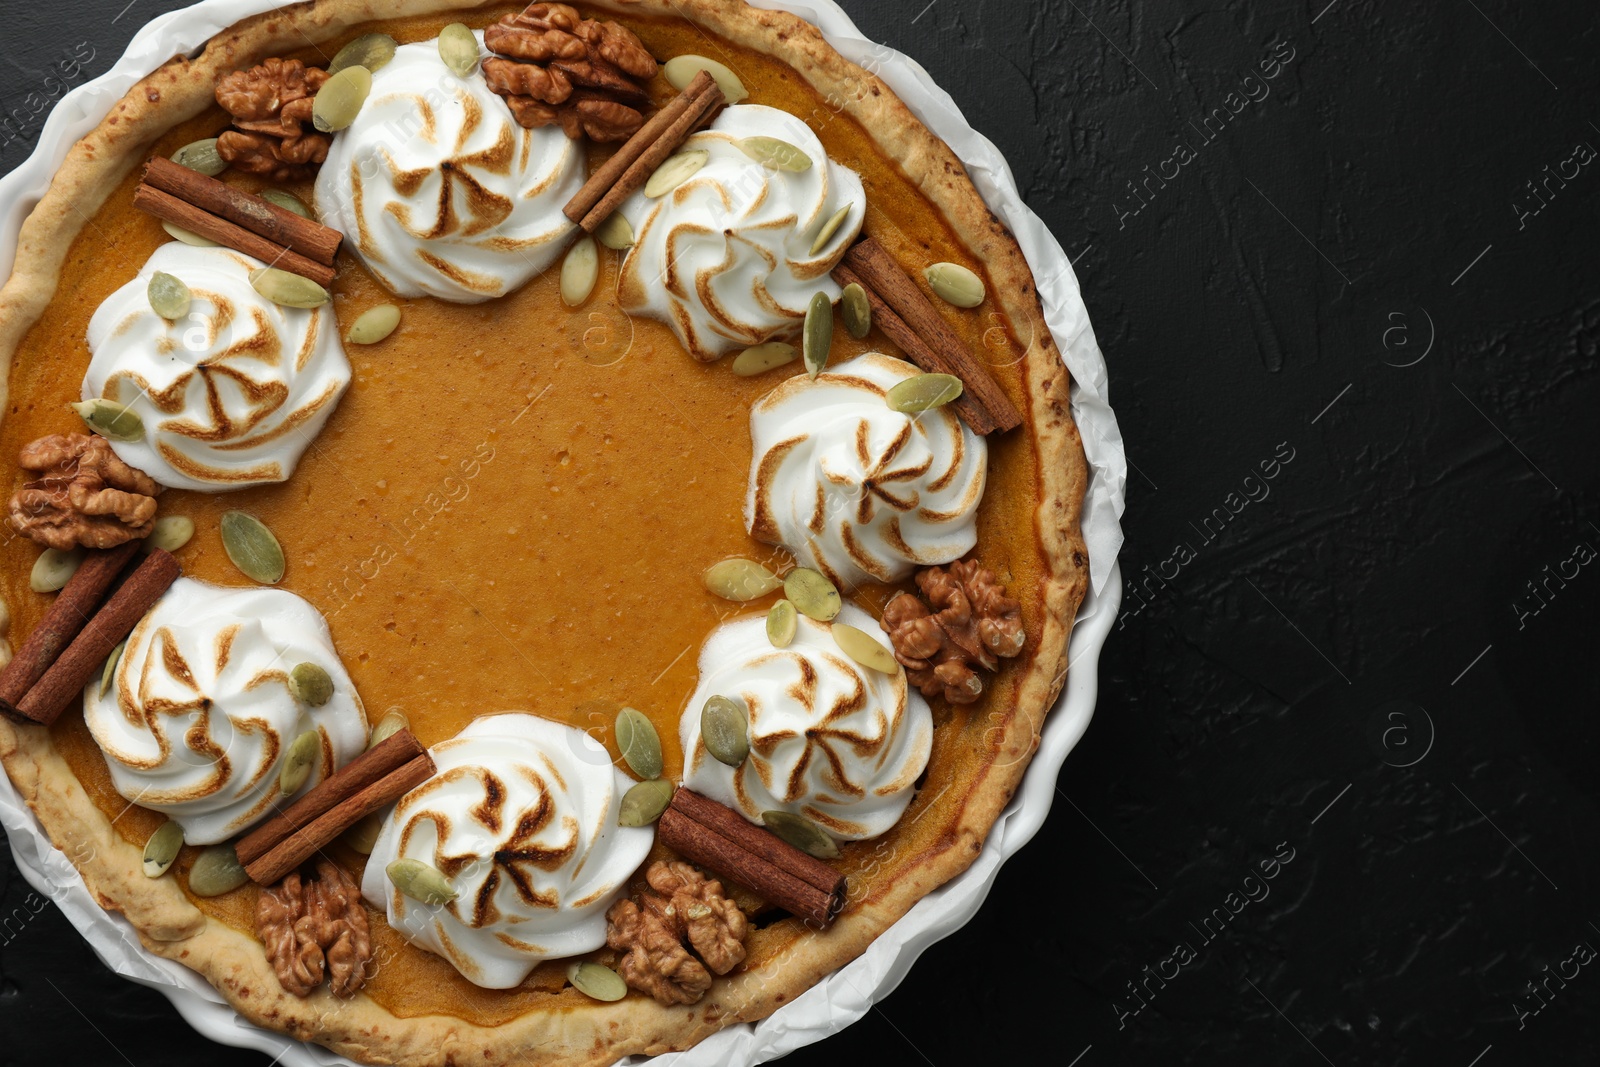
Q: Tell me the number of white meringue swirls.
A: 7